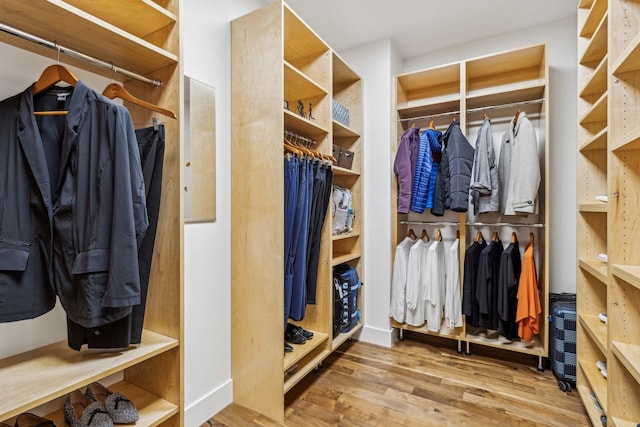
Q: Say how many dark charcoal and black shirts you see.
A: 3